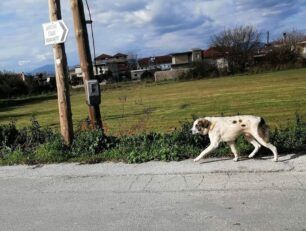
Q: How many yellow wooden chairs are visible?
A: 0